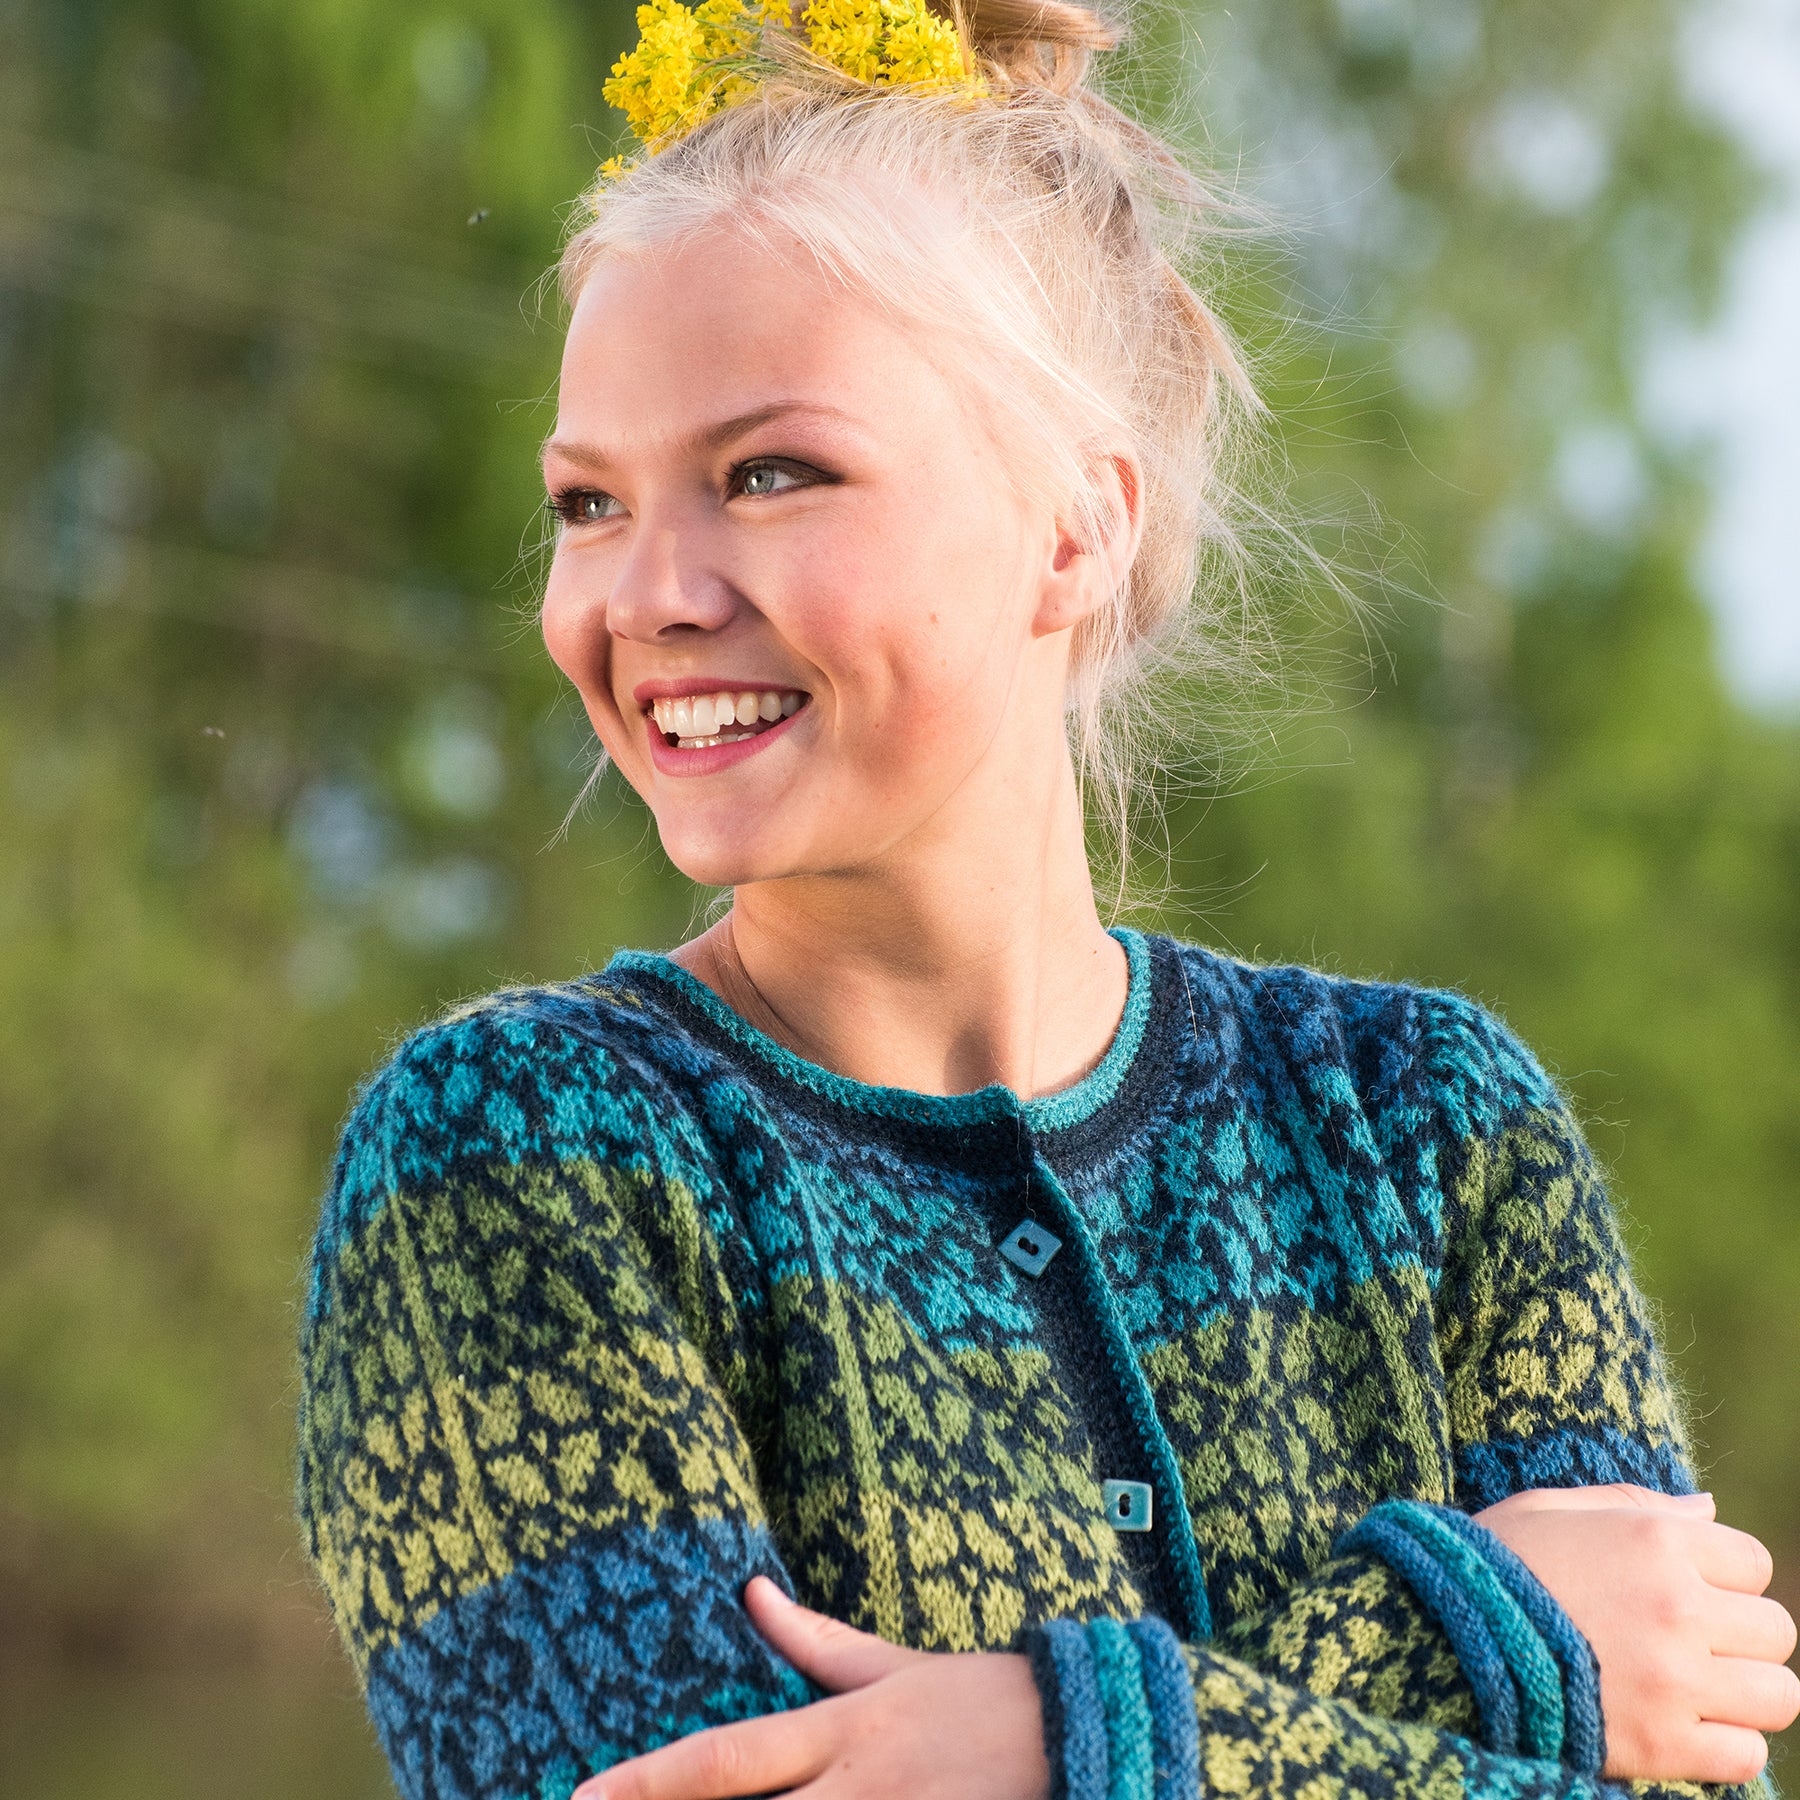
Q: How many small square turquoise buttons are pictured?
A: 2